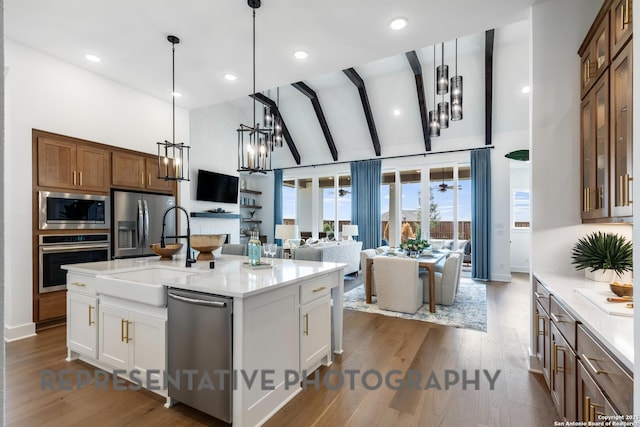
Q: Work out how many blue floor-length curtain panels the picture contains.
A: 3